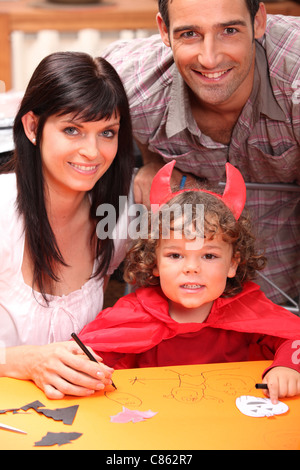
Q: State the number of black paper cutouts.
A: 2